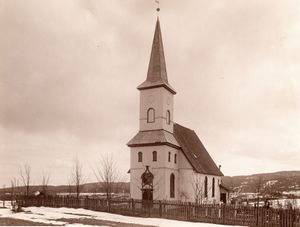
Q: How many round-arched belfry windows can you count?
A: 2